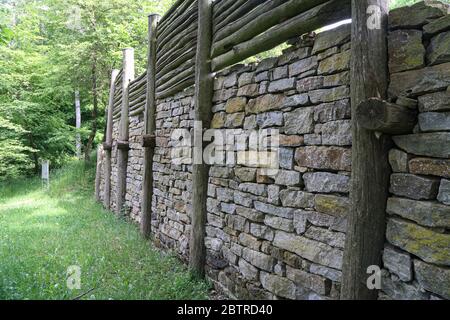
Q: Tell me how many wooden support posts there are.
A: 6